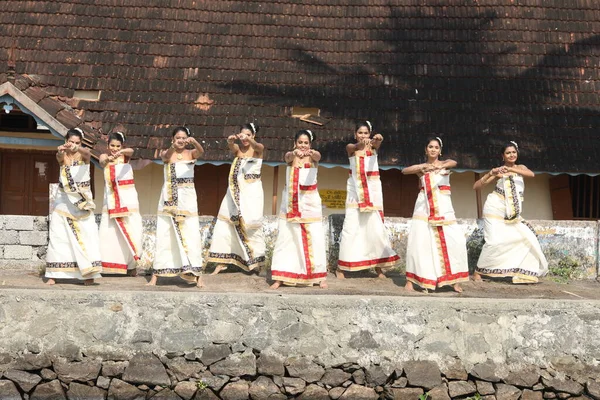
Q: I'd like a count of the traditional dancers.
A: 8